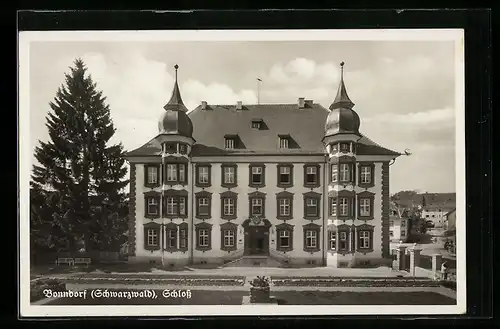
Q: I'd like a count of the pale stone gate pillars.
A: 3